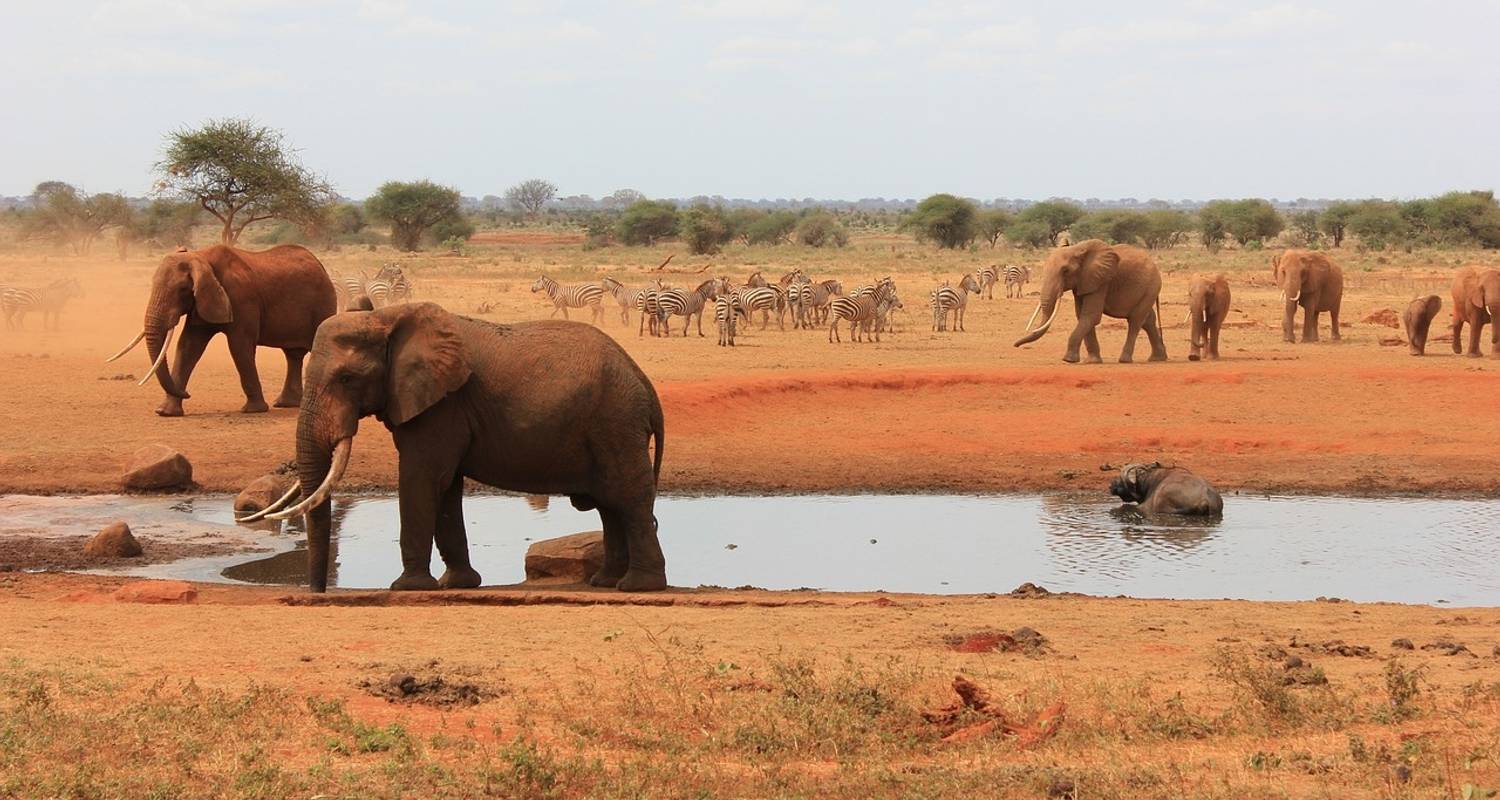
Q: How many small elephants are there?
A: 2